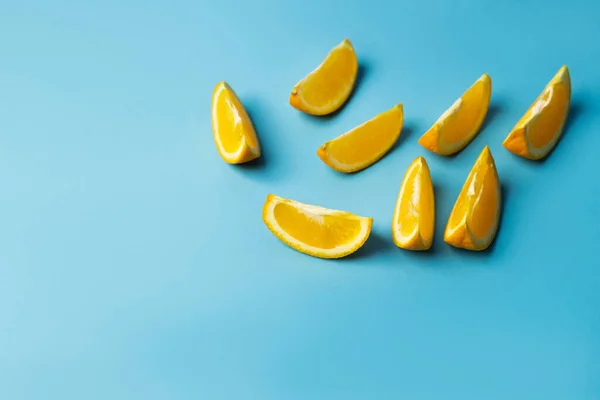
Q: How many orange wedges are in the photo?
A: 8